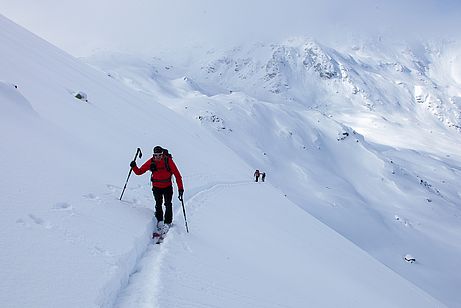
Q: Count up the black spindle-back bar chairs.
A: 0